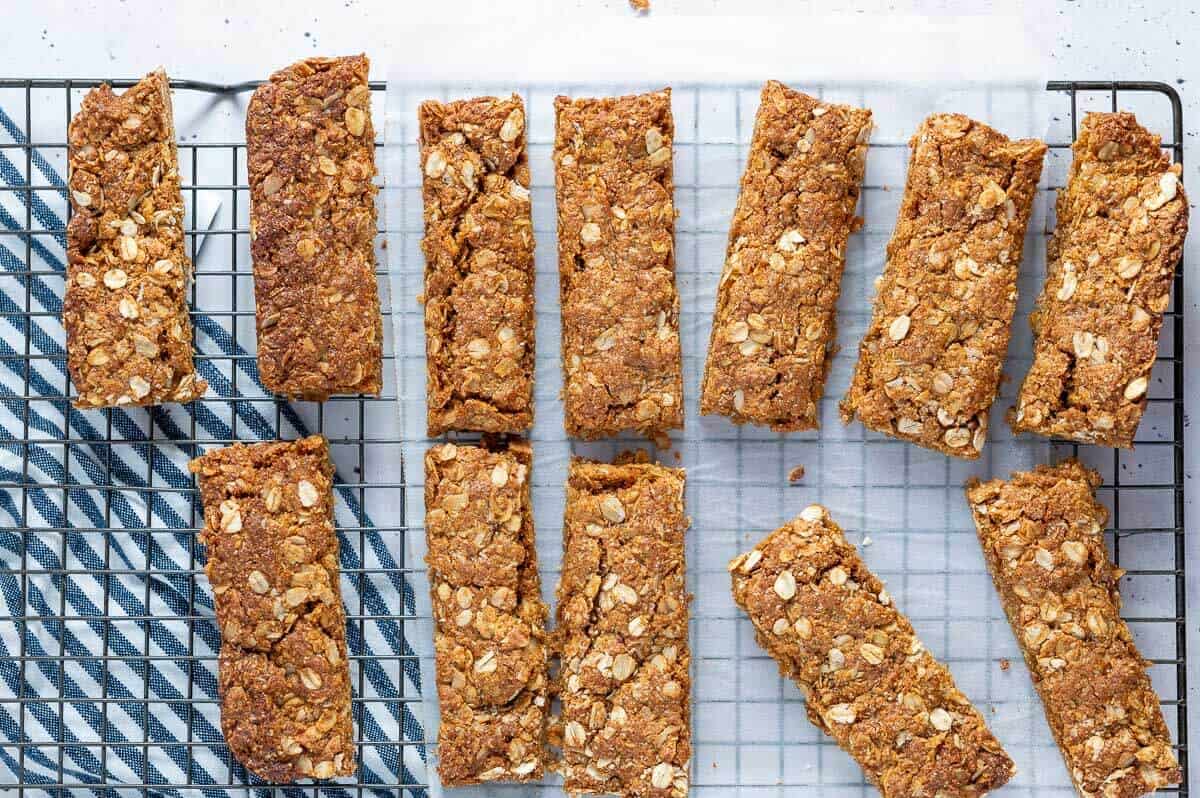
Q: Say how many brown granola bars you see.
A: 12